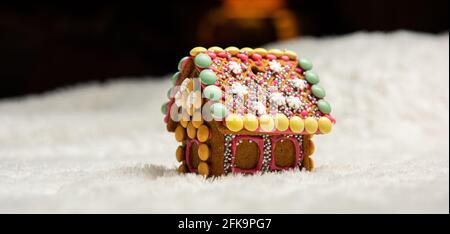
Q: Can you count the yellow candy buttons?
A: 14